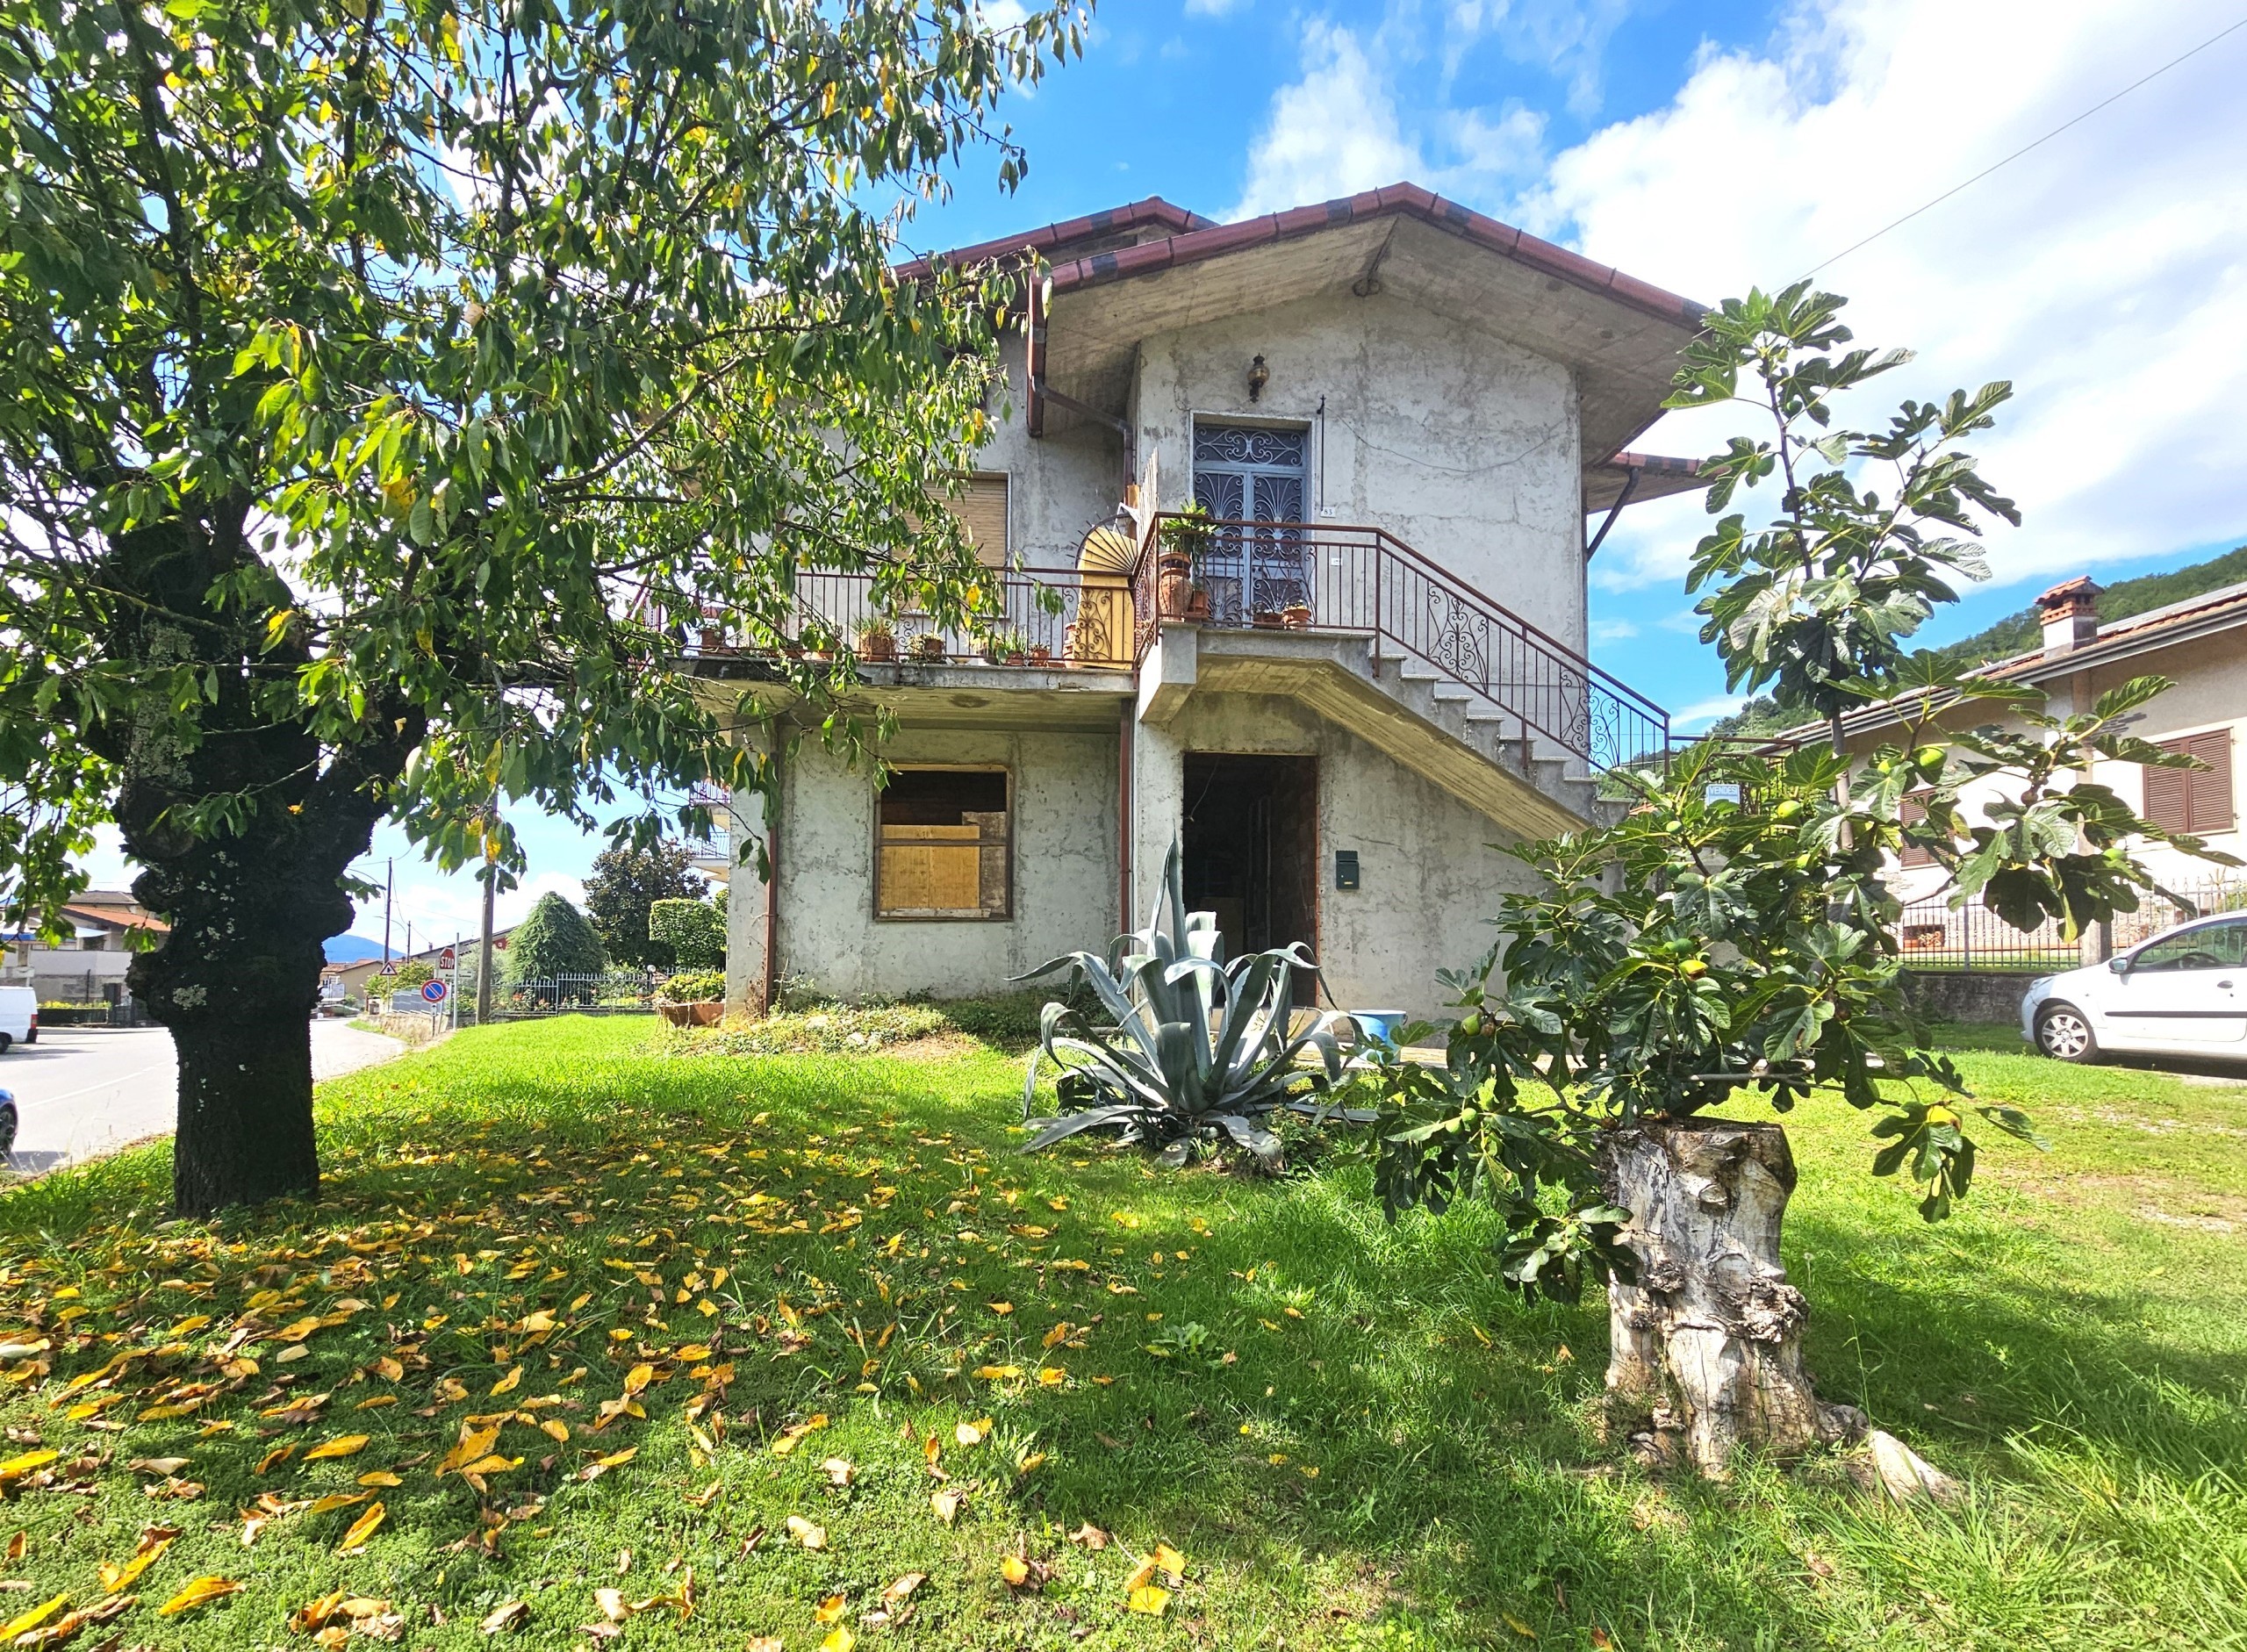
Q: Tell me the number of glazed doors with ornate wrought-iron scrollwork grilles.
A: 1